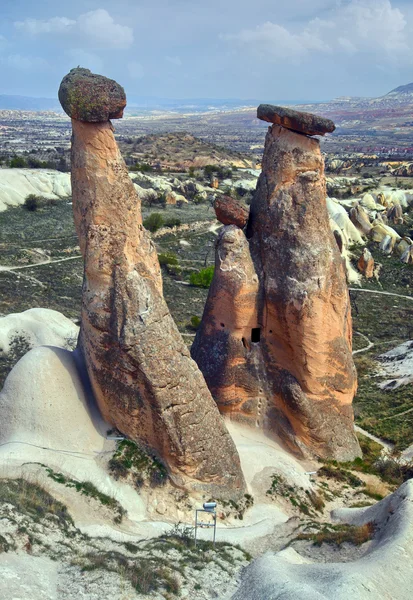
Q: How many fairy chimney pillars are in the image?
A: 3